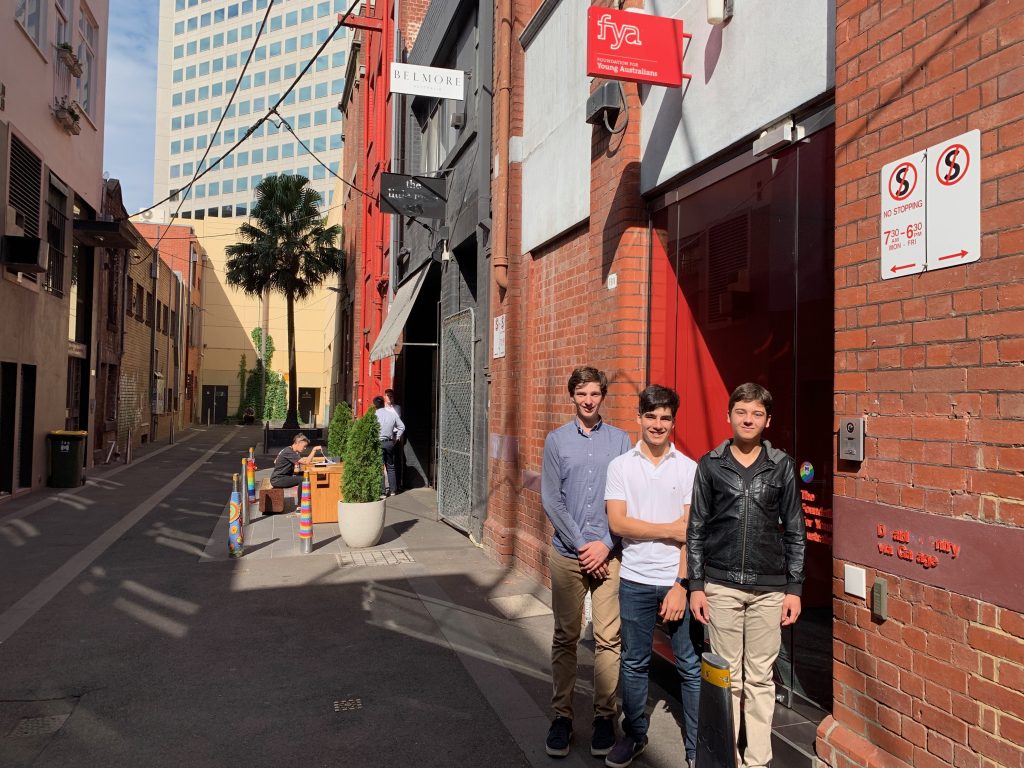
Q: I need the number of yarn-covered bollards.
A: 3